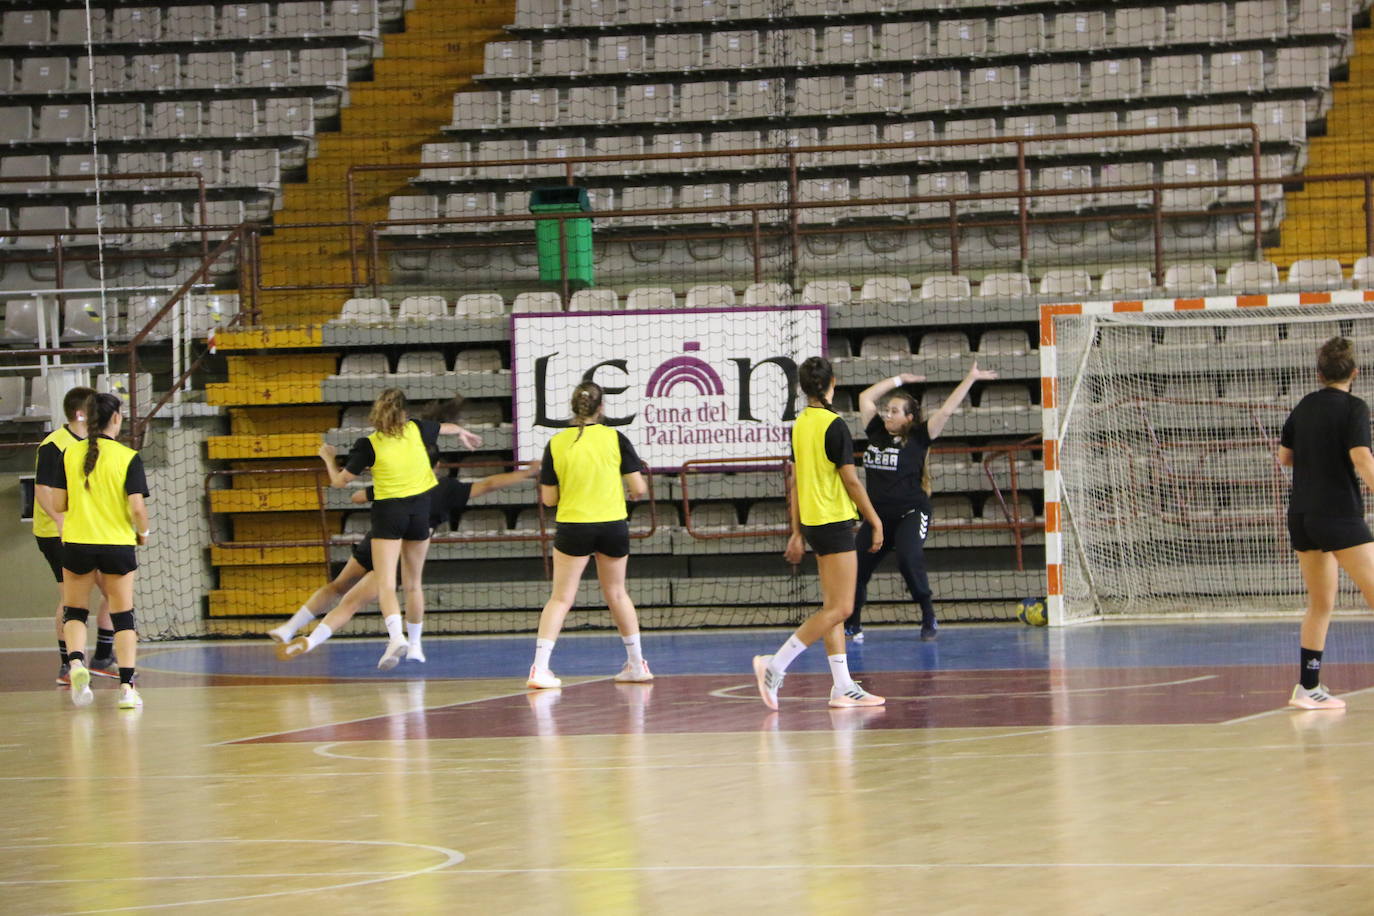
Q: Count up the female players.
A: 7